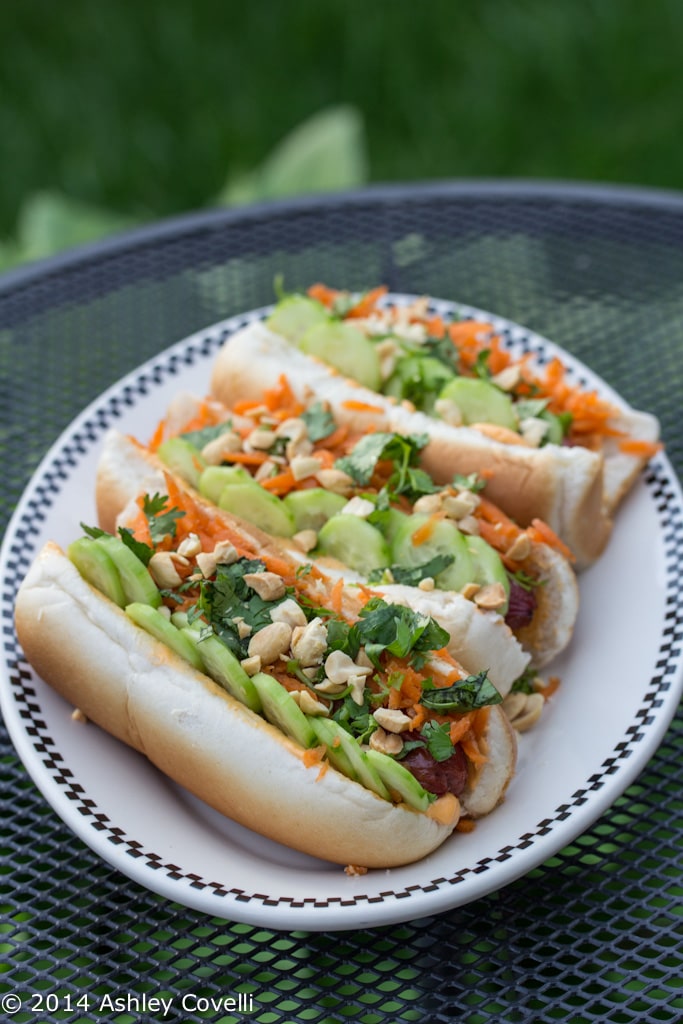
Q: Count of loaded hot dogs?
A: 3